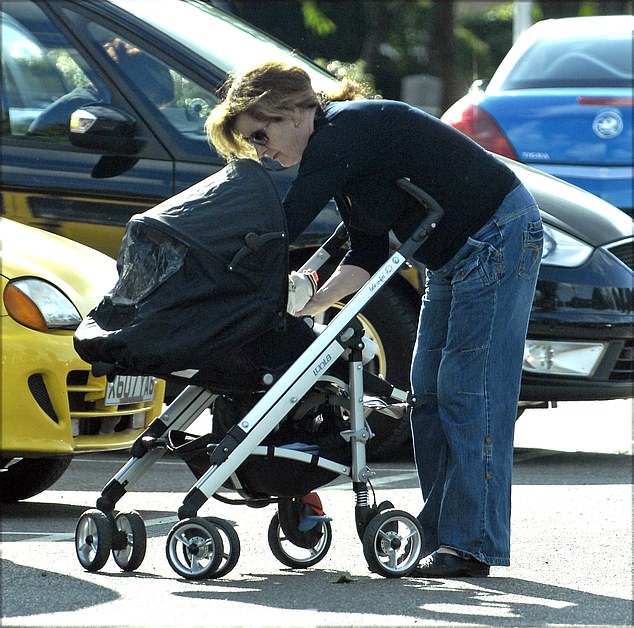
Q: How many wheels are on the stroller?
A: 6